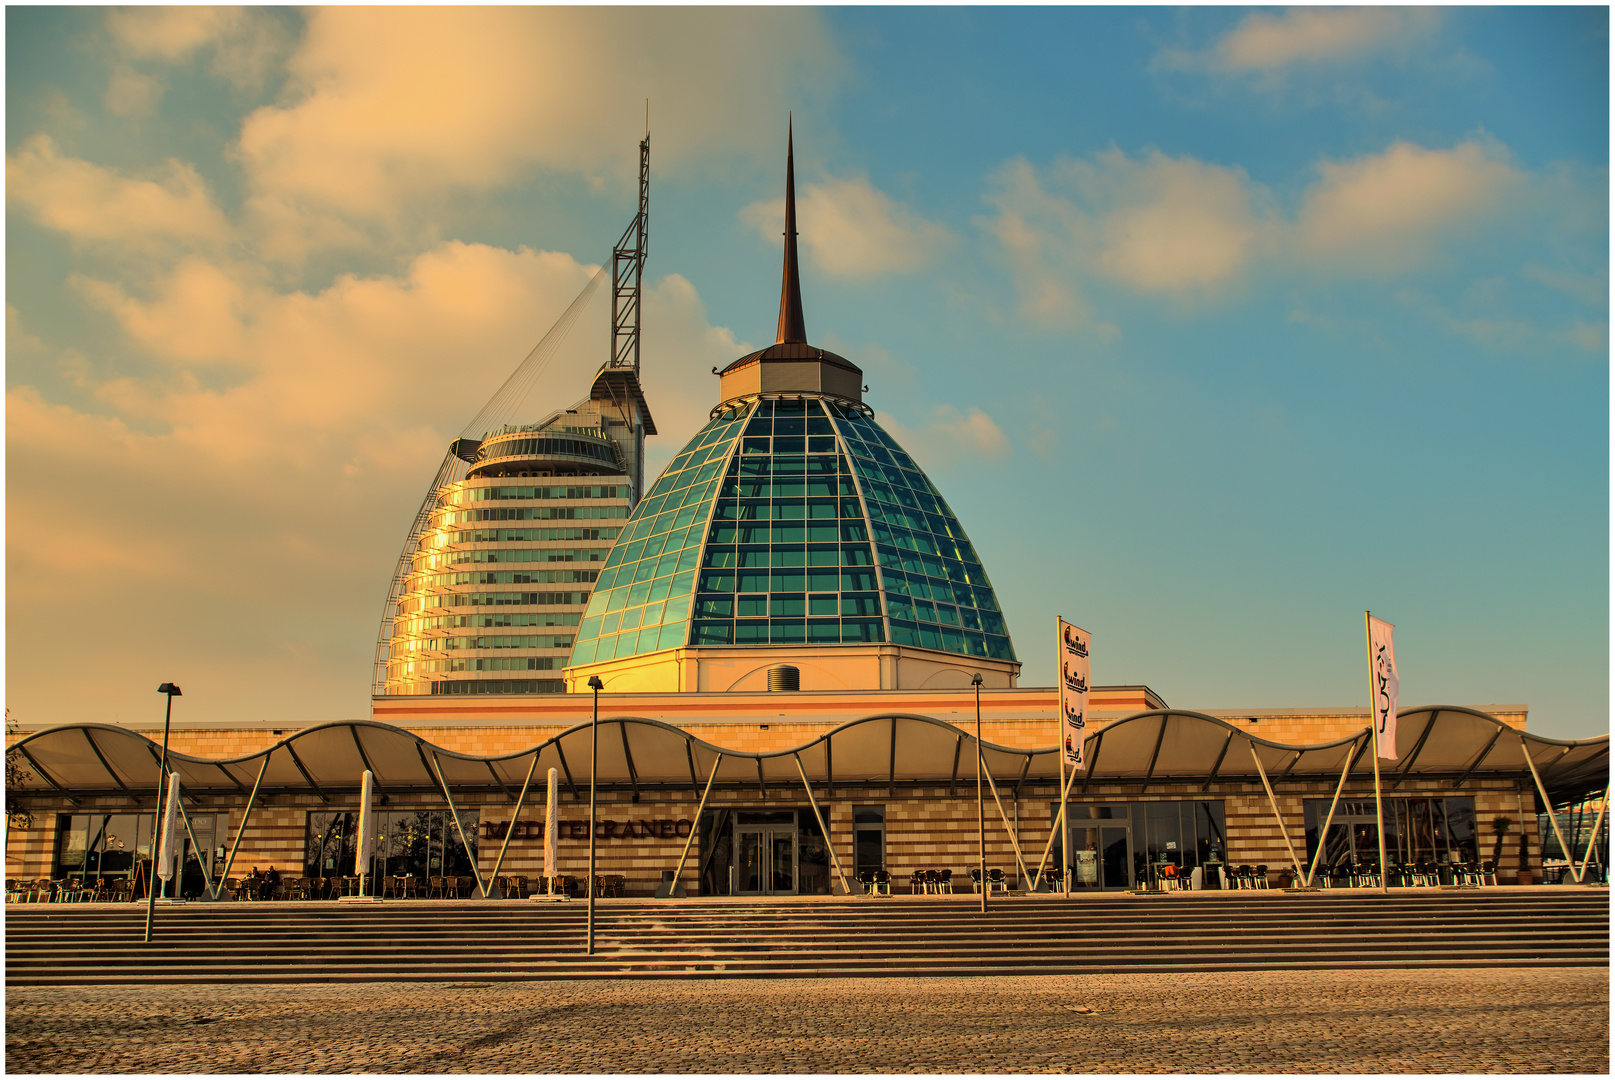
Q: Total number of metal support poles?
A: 12